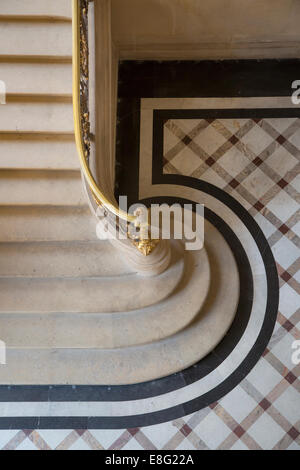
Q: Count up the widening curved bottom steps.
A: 3